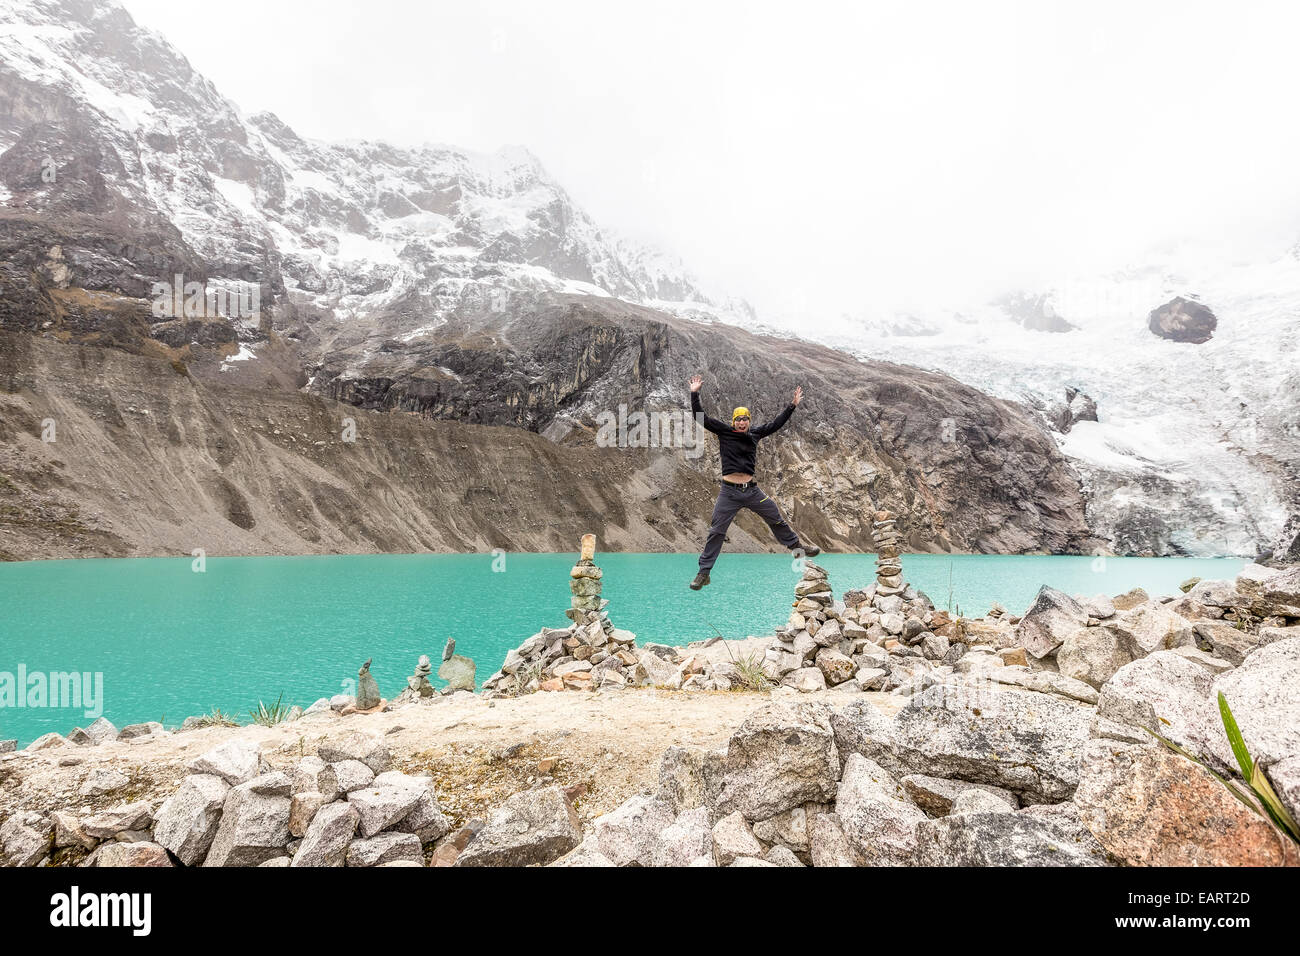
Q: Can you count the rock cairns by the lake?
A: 6